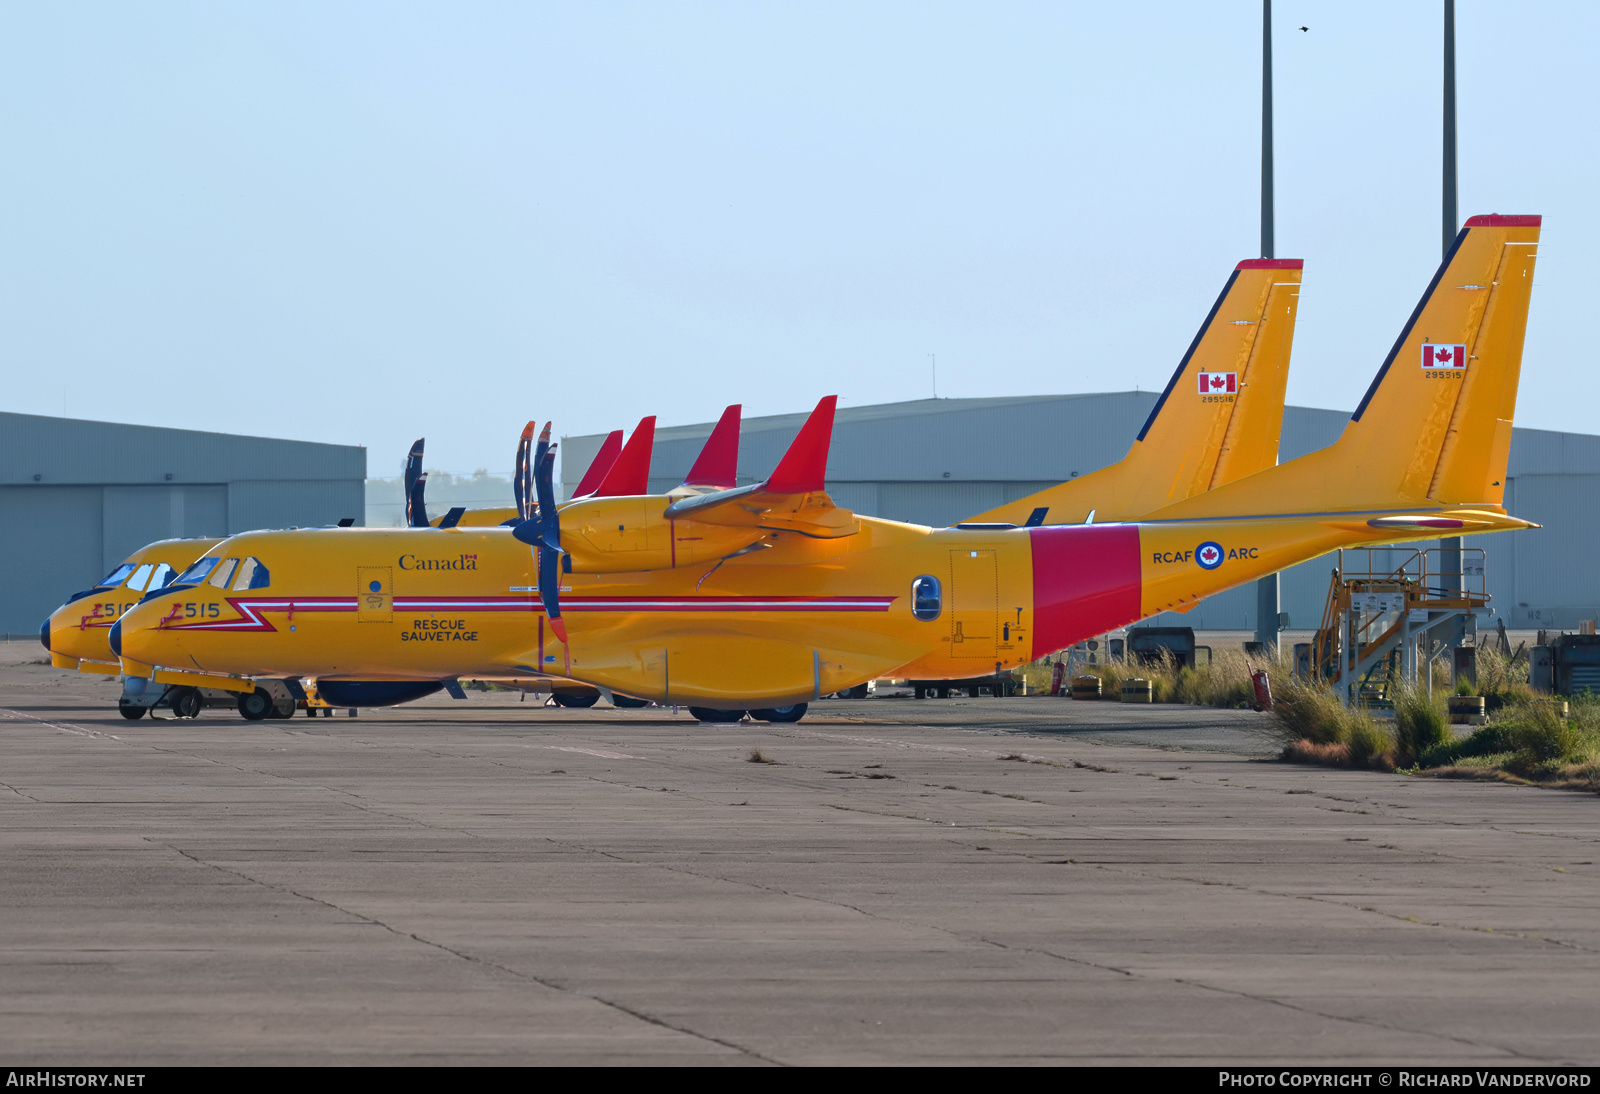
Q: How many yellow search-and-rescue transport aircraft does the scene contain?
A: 2